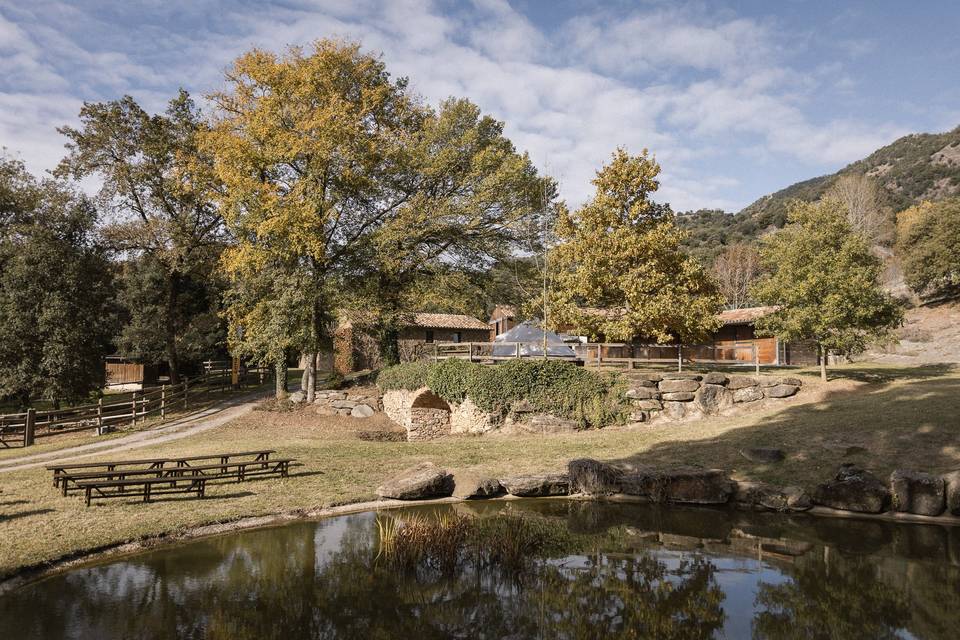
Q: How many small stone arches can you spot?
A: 1